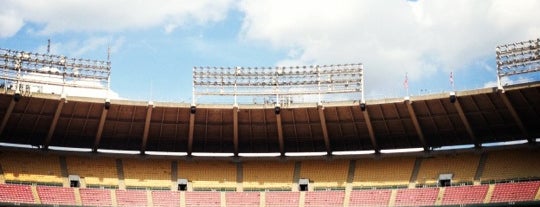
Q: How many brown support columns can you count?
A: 12